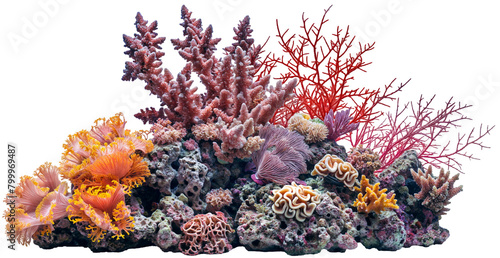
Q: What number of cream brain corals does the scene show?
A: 2